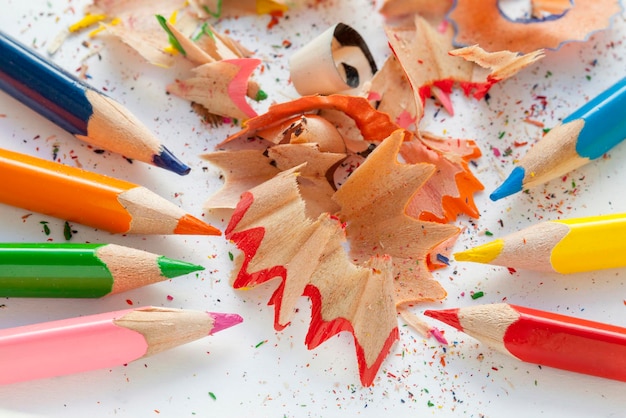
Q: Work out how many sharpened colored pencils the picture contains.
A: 7